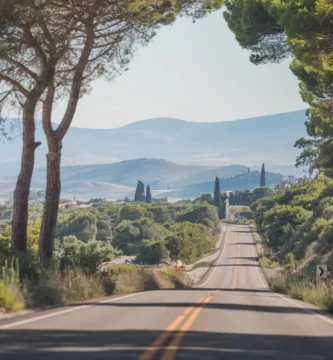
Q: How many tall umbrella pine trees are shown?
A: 2